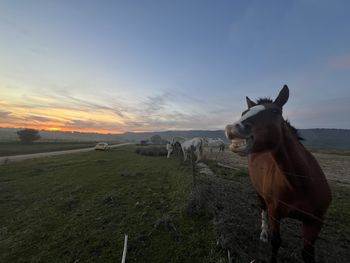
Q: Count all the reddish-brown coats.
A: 1